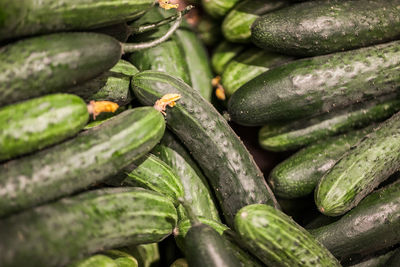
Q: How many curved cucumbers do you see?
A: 1